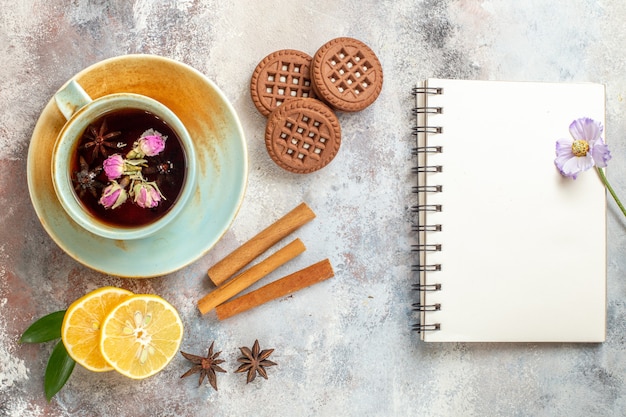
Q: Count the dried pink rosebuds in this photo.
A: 4